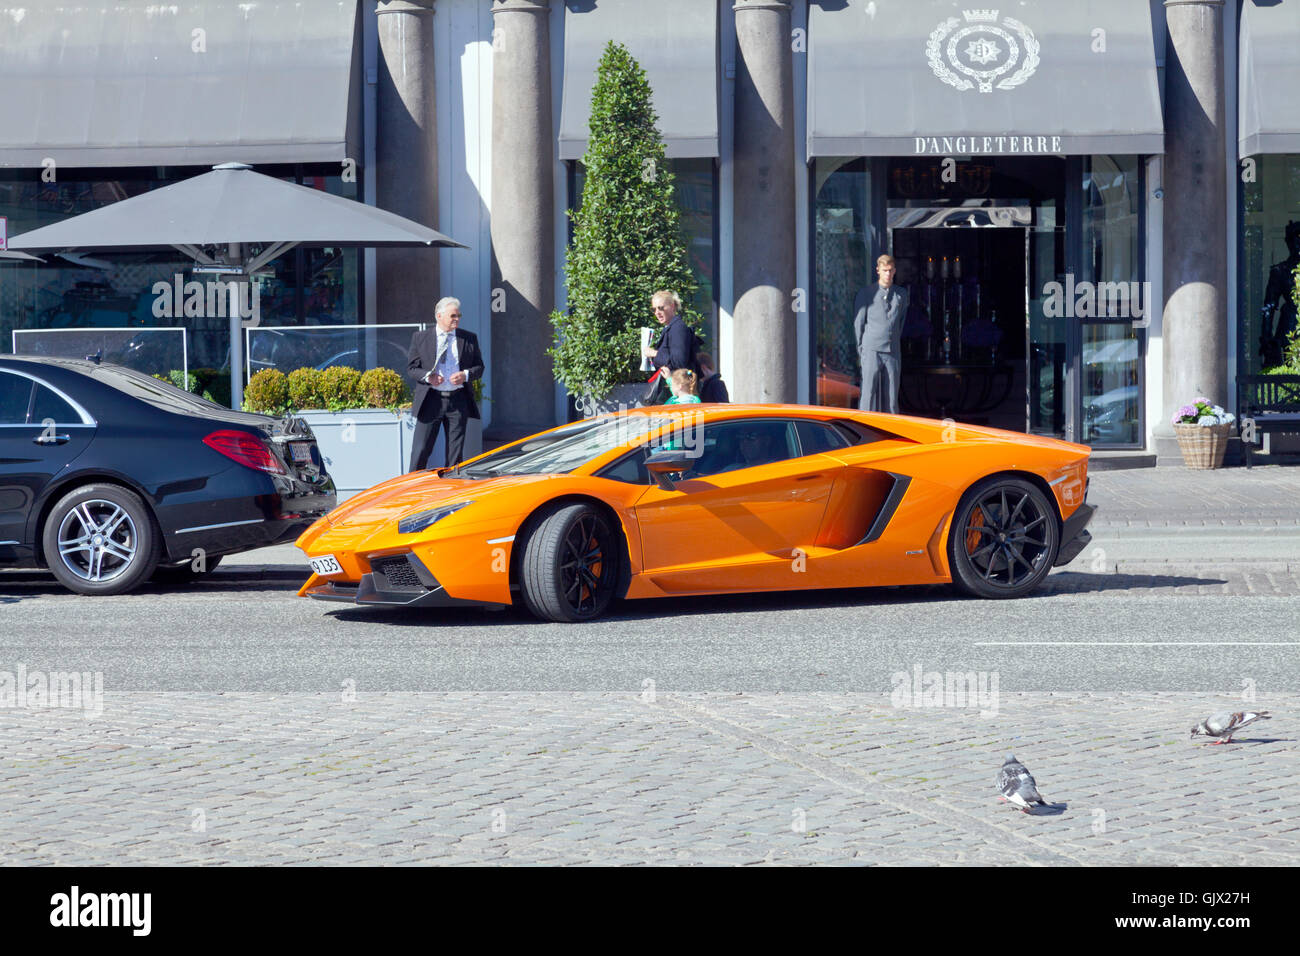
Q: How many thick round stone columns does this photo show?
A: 4